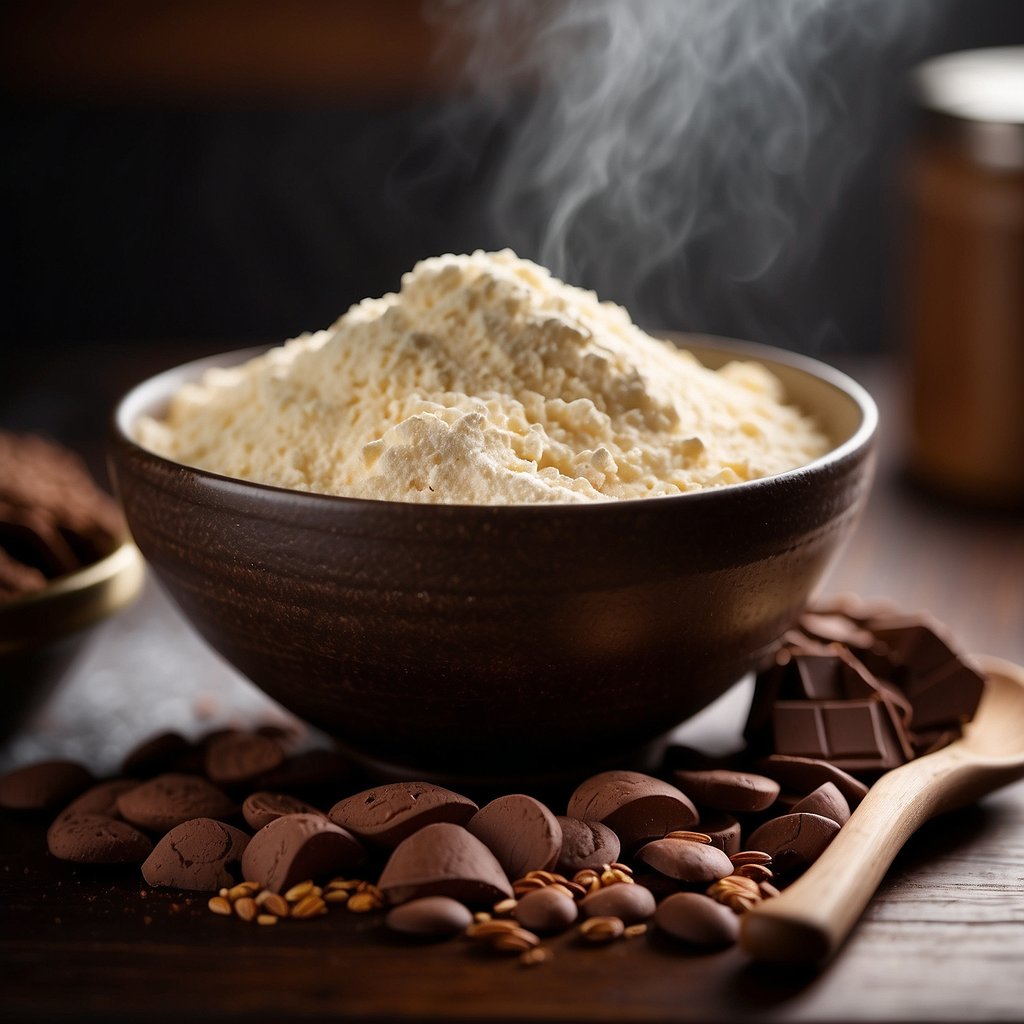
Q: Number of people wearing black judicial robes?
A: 0